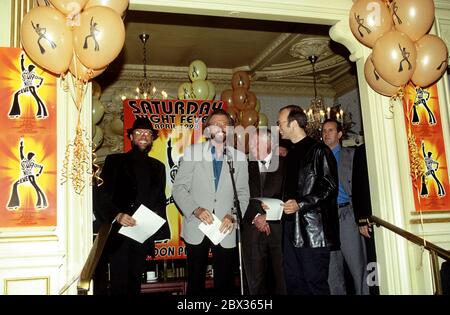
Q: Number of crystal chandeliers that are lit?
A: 2